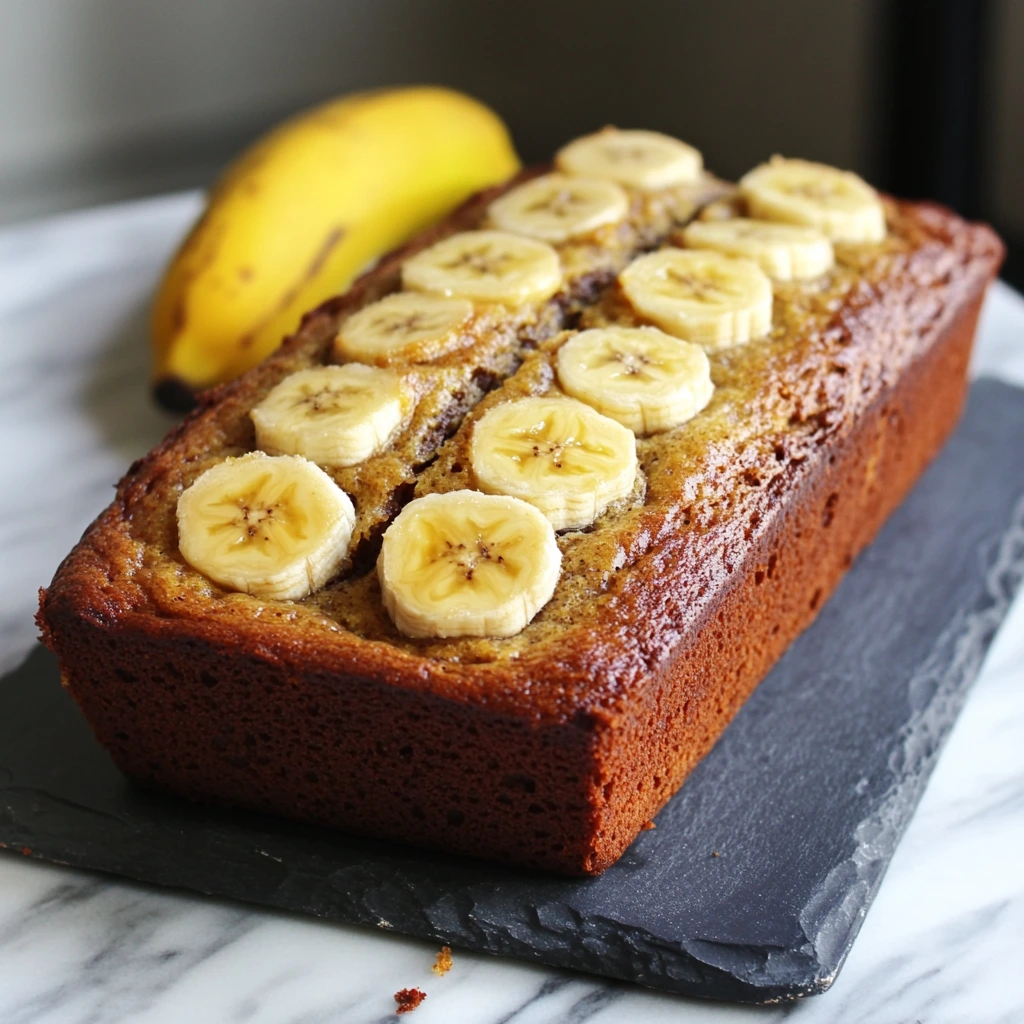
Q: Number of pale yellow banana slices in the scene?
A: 12